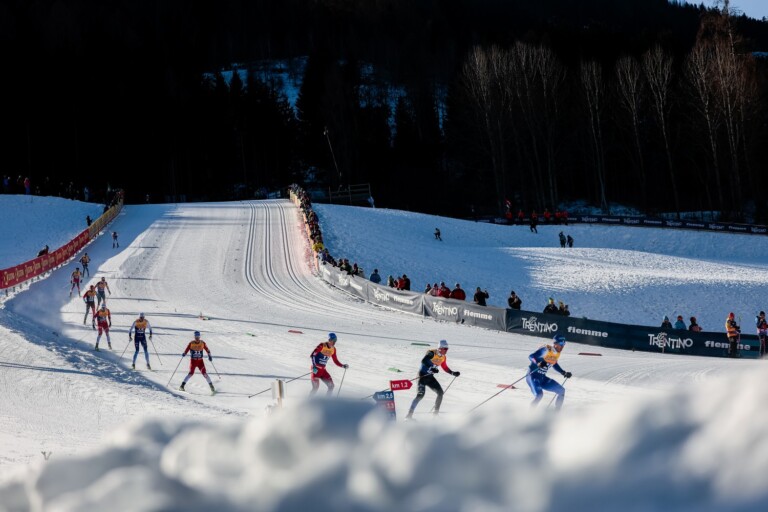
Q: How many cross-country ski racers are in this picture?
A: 11